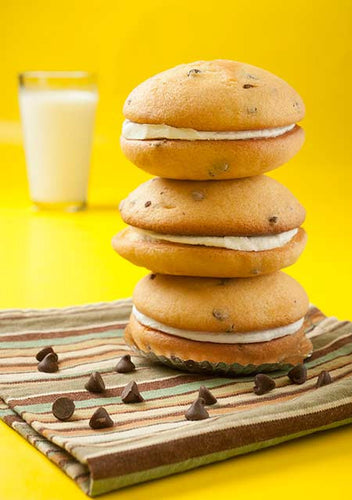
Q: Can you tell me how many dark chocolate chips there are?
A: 12